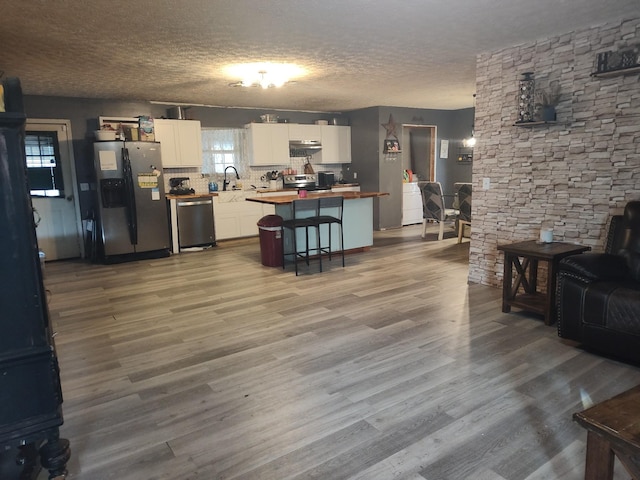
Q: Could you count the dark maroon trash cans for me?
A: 1